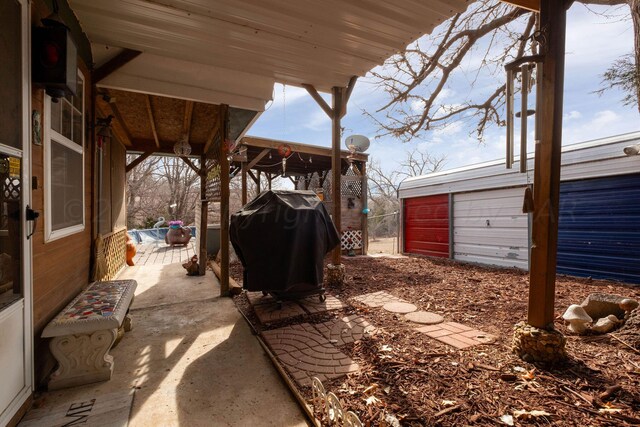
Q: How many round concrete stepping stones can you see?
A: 2